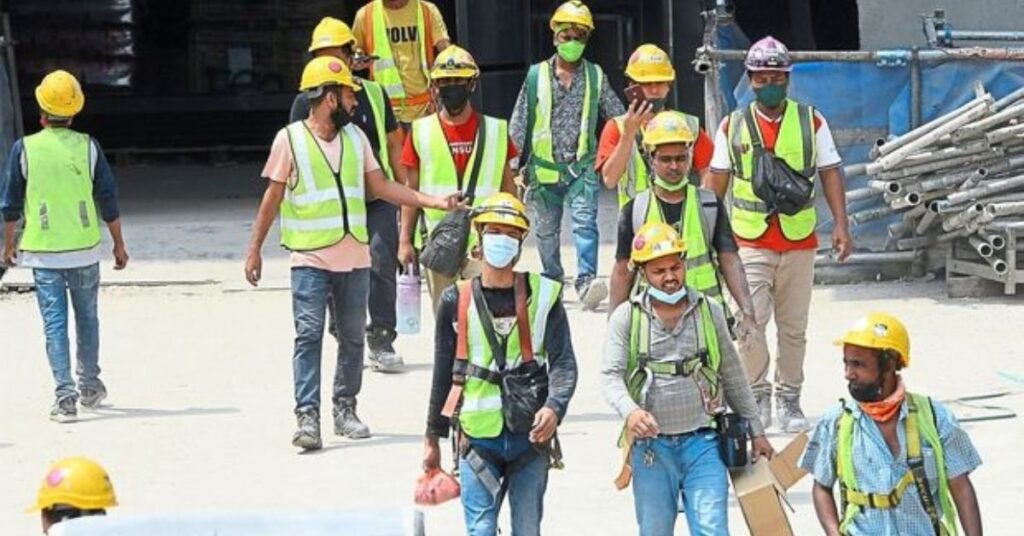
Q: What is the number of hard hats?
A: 12